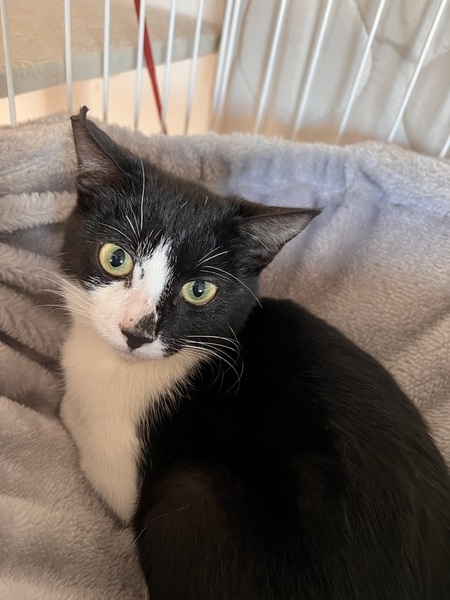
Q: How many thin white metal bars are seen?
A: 13